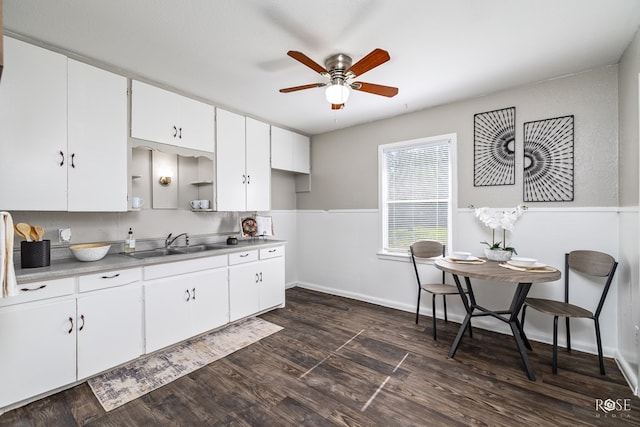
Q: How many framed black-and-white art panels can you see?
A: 2